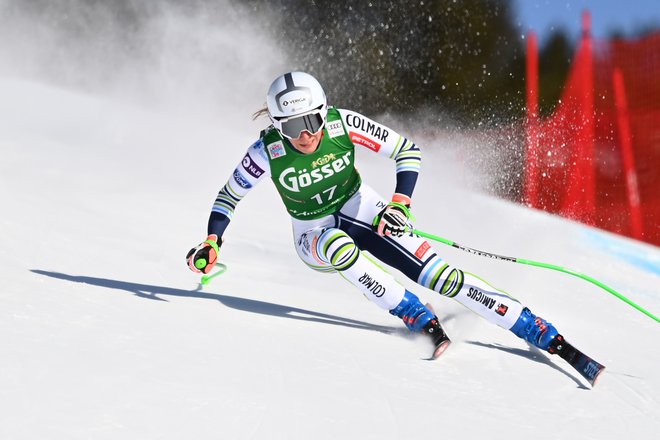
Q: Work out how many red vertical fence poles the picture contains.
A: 3